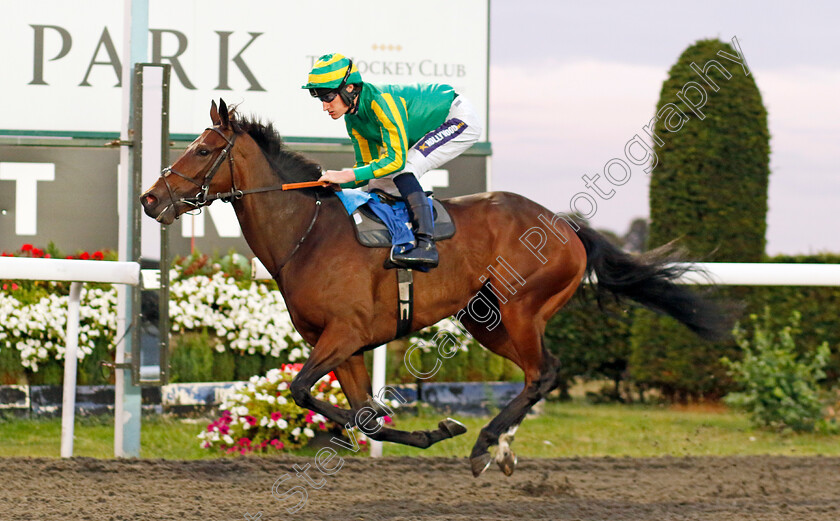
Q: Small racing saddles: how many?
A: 1